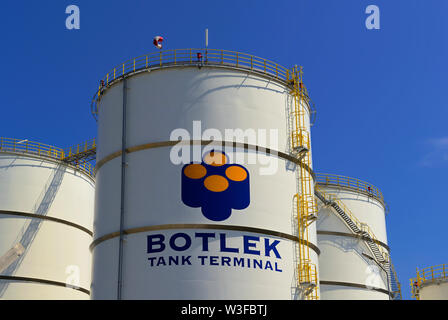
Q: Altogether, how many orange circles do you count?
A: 4